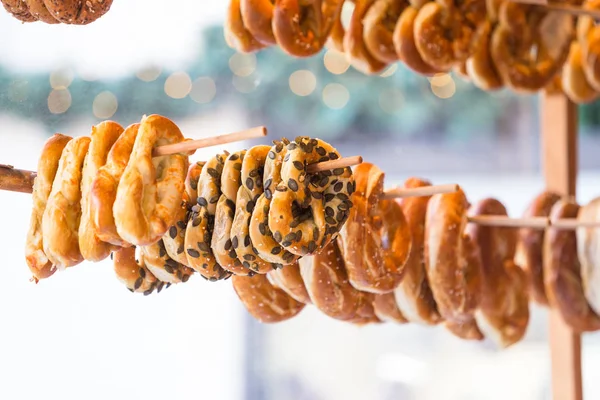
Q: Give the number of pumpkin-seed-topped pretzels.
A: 8